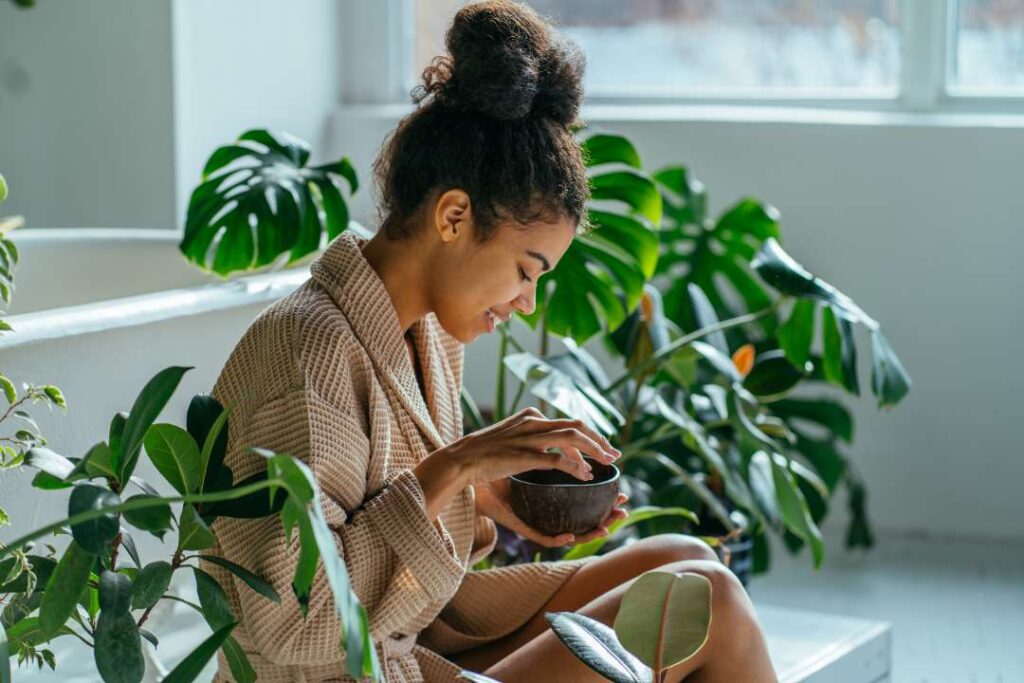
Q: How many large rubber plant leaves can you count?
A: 2